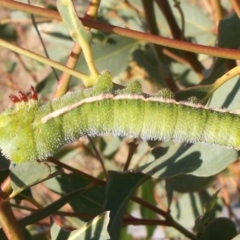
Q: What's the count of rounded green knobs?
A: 4